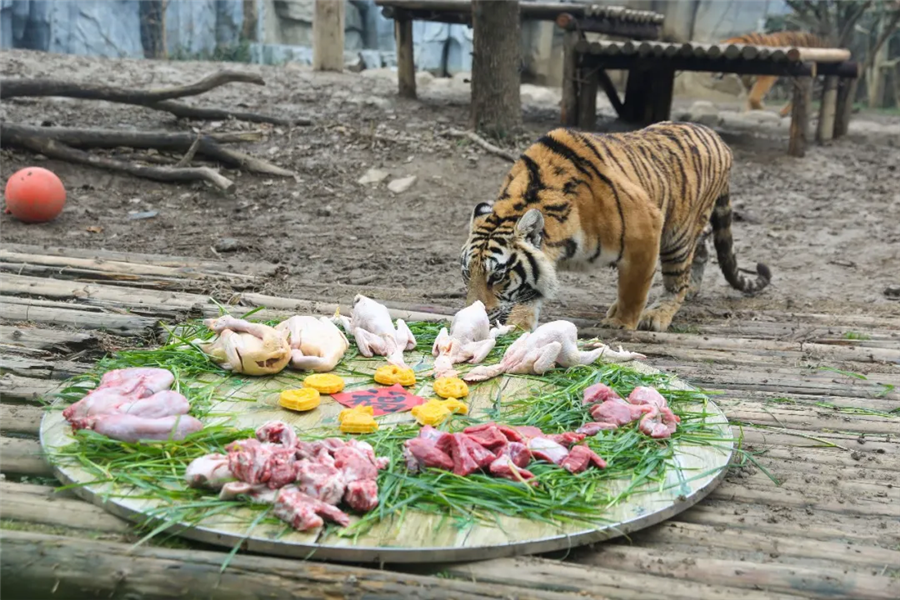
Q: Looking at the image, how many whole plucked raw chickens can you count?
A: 5